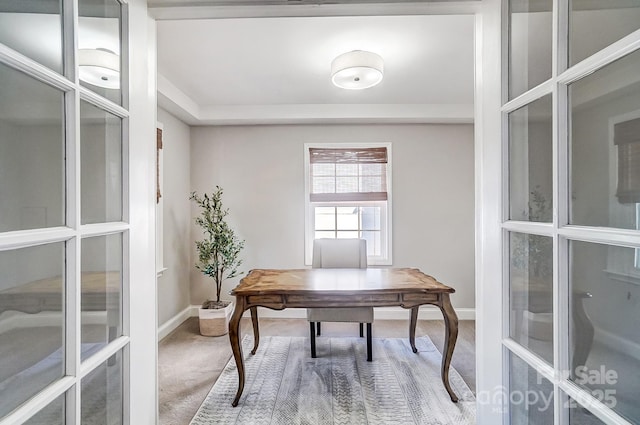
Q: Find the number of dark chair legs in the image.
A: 4